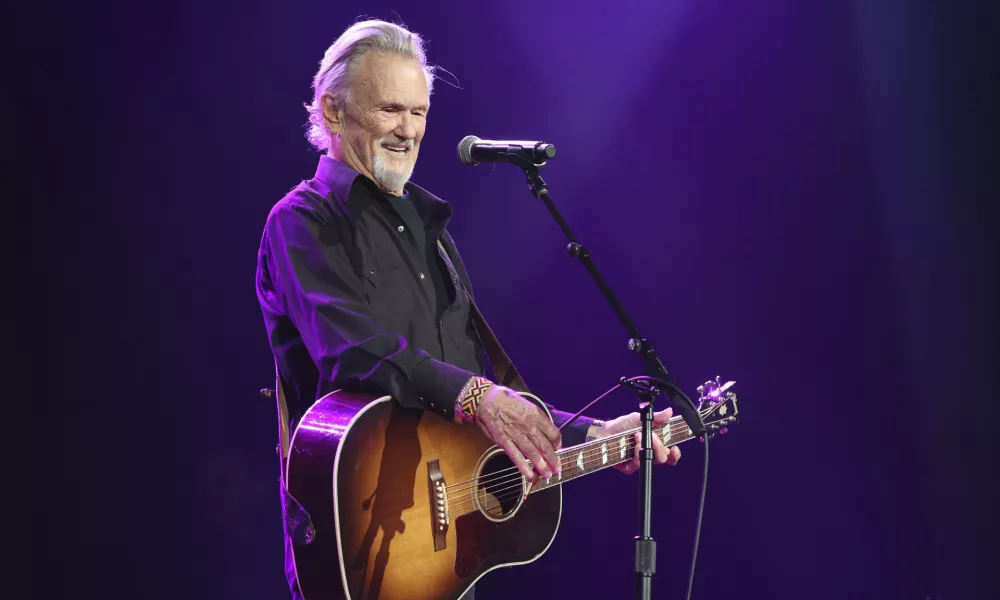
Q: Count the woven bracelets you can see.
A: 1